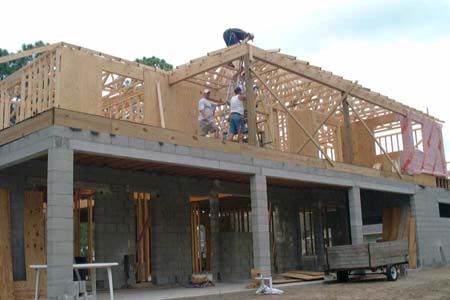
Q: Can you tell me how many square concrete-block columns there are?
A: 3